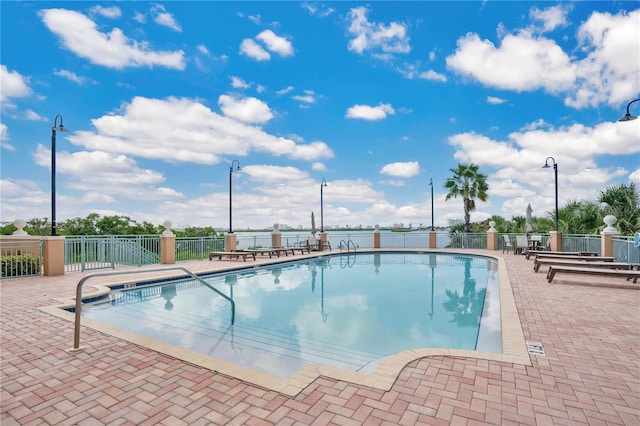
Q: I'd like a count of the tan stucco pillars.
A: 10